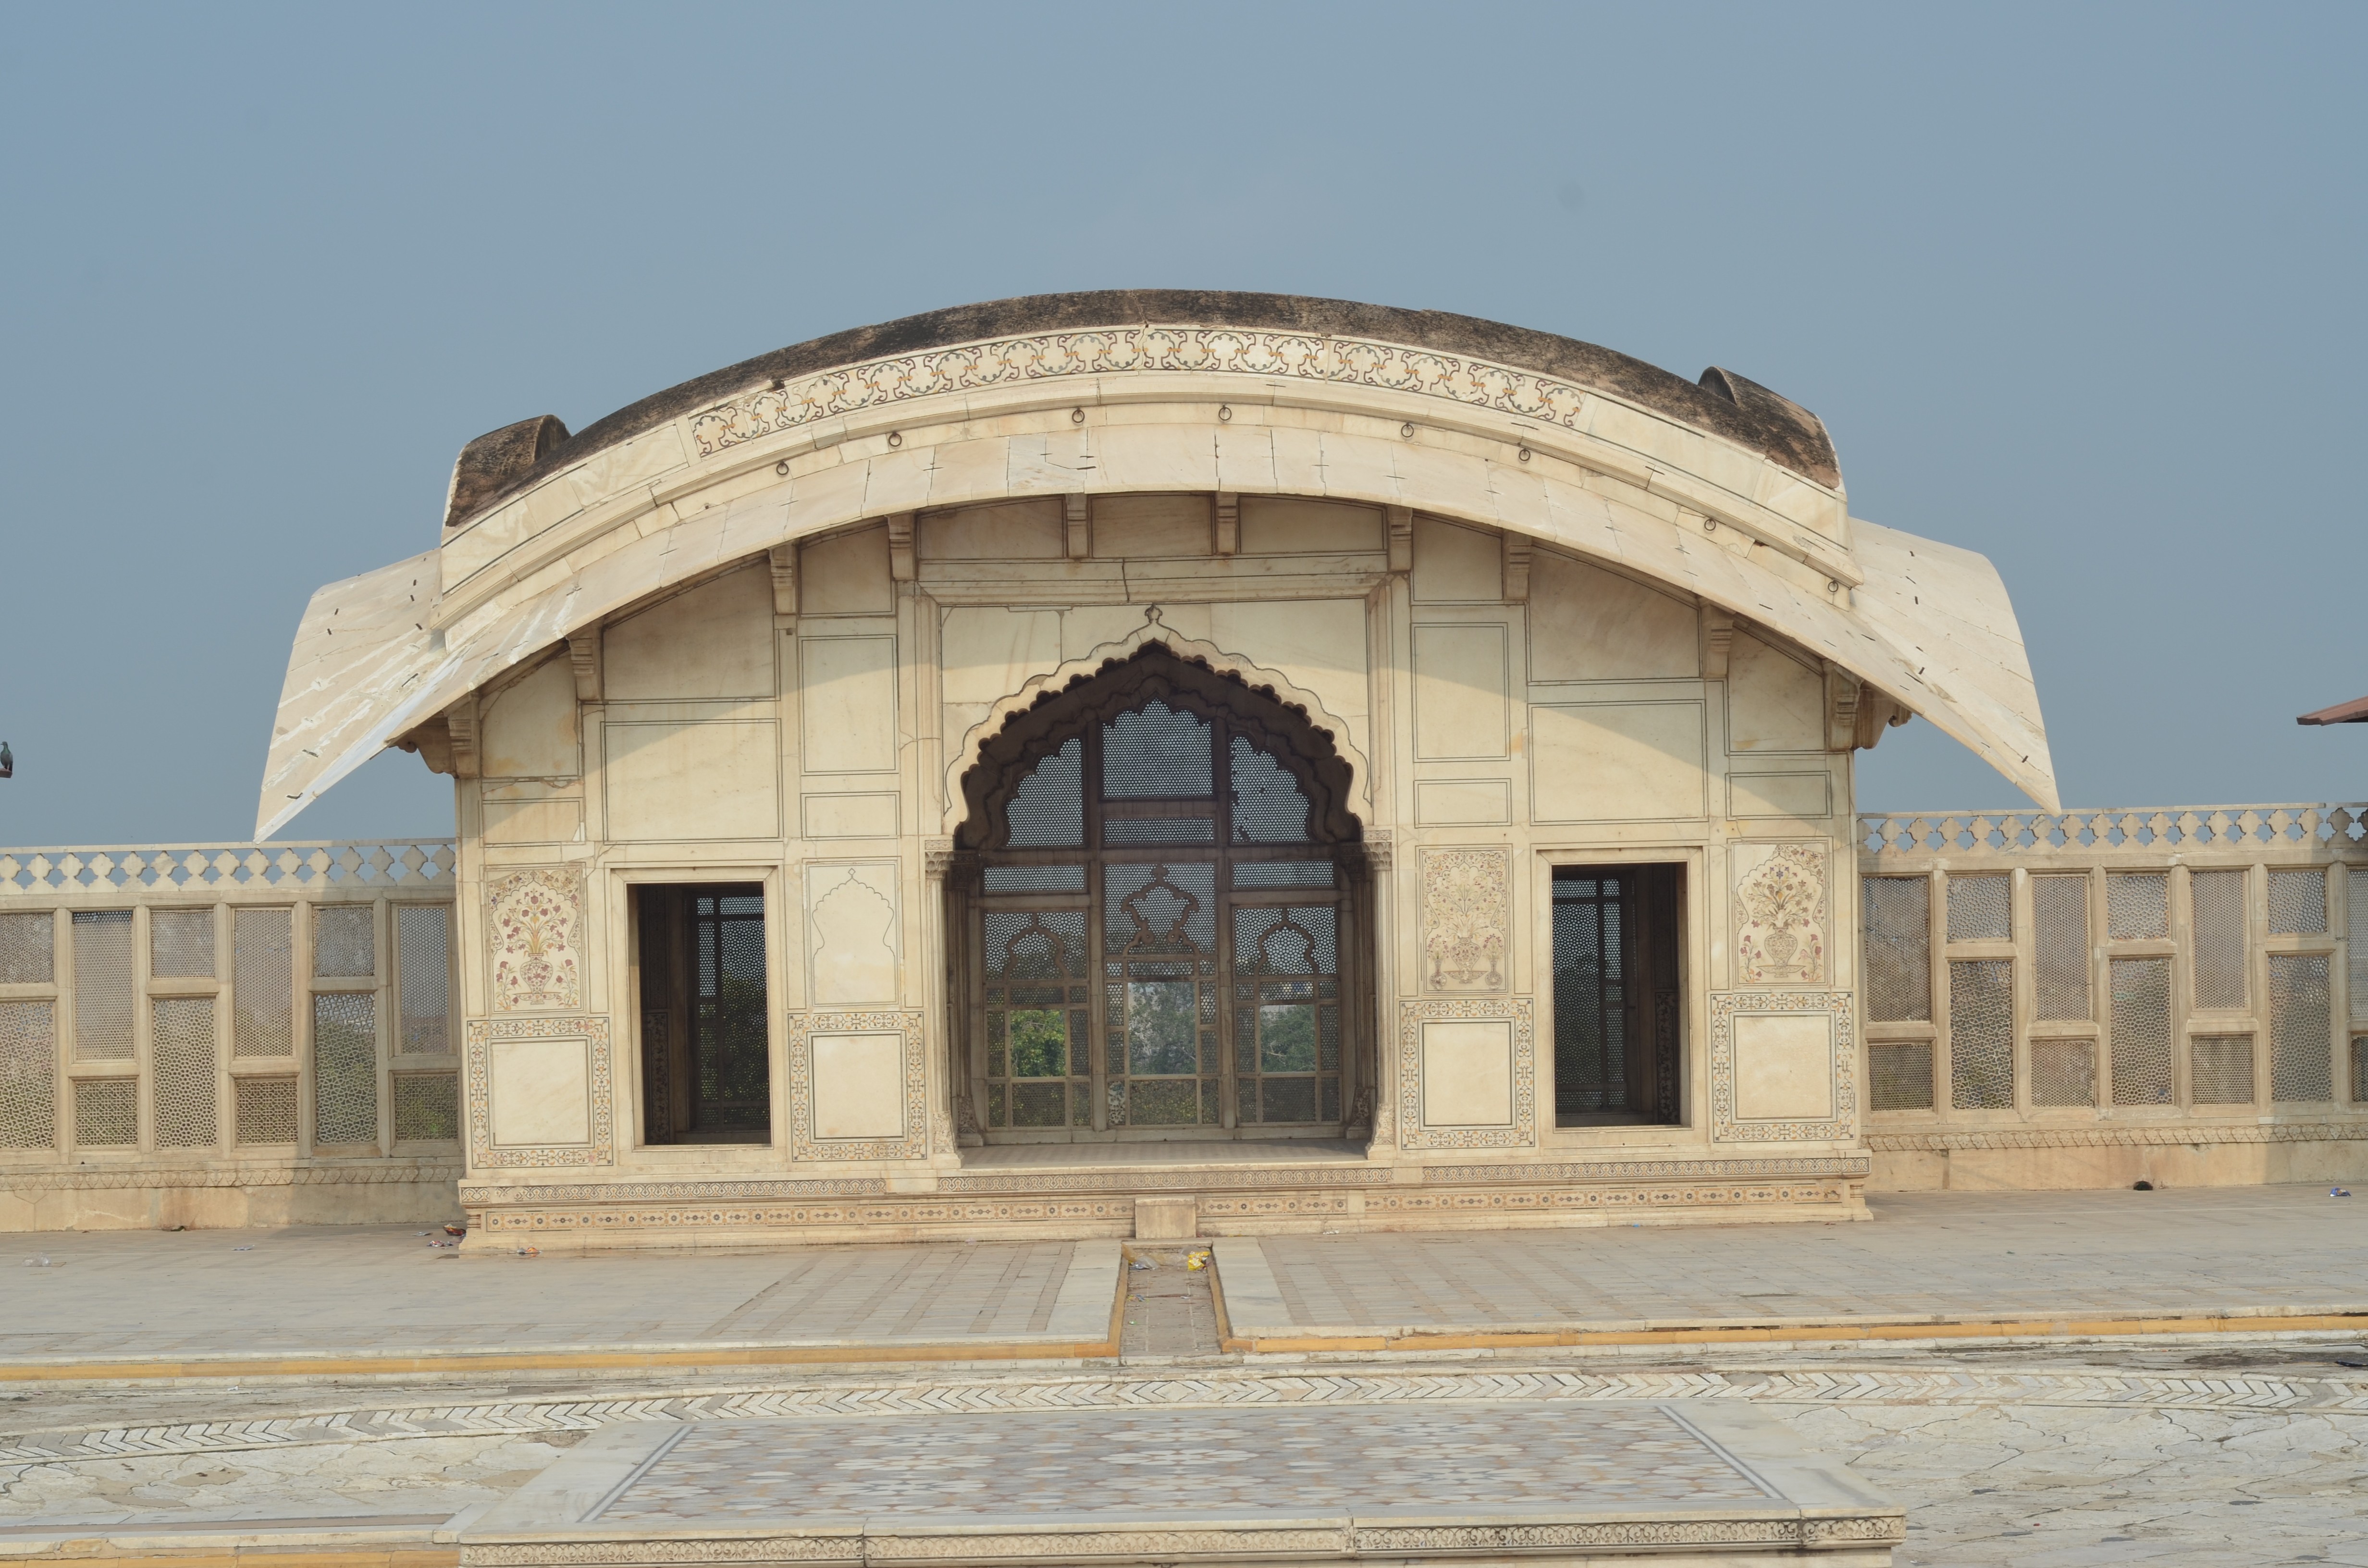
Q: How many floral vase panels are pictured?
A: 3